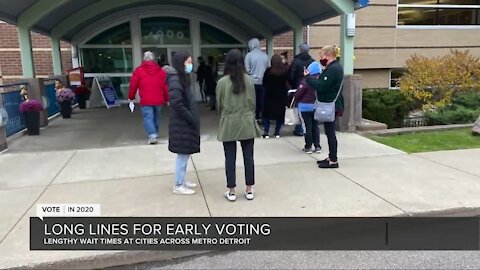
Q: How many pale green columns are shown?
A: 5